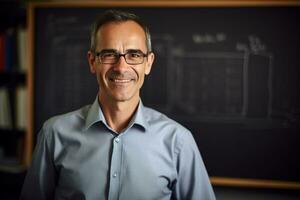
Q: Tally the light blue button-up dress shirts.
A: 1